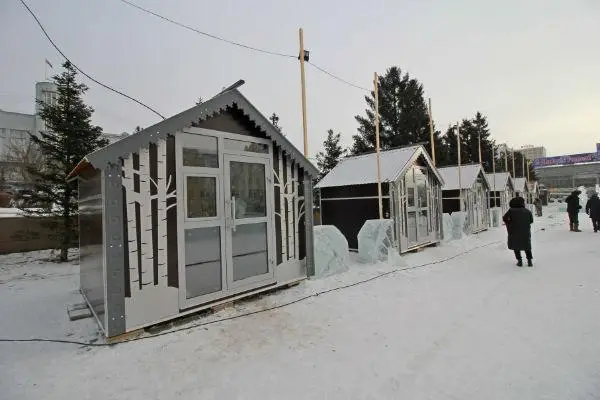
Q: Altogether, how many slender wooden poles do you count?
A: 10